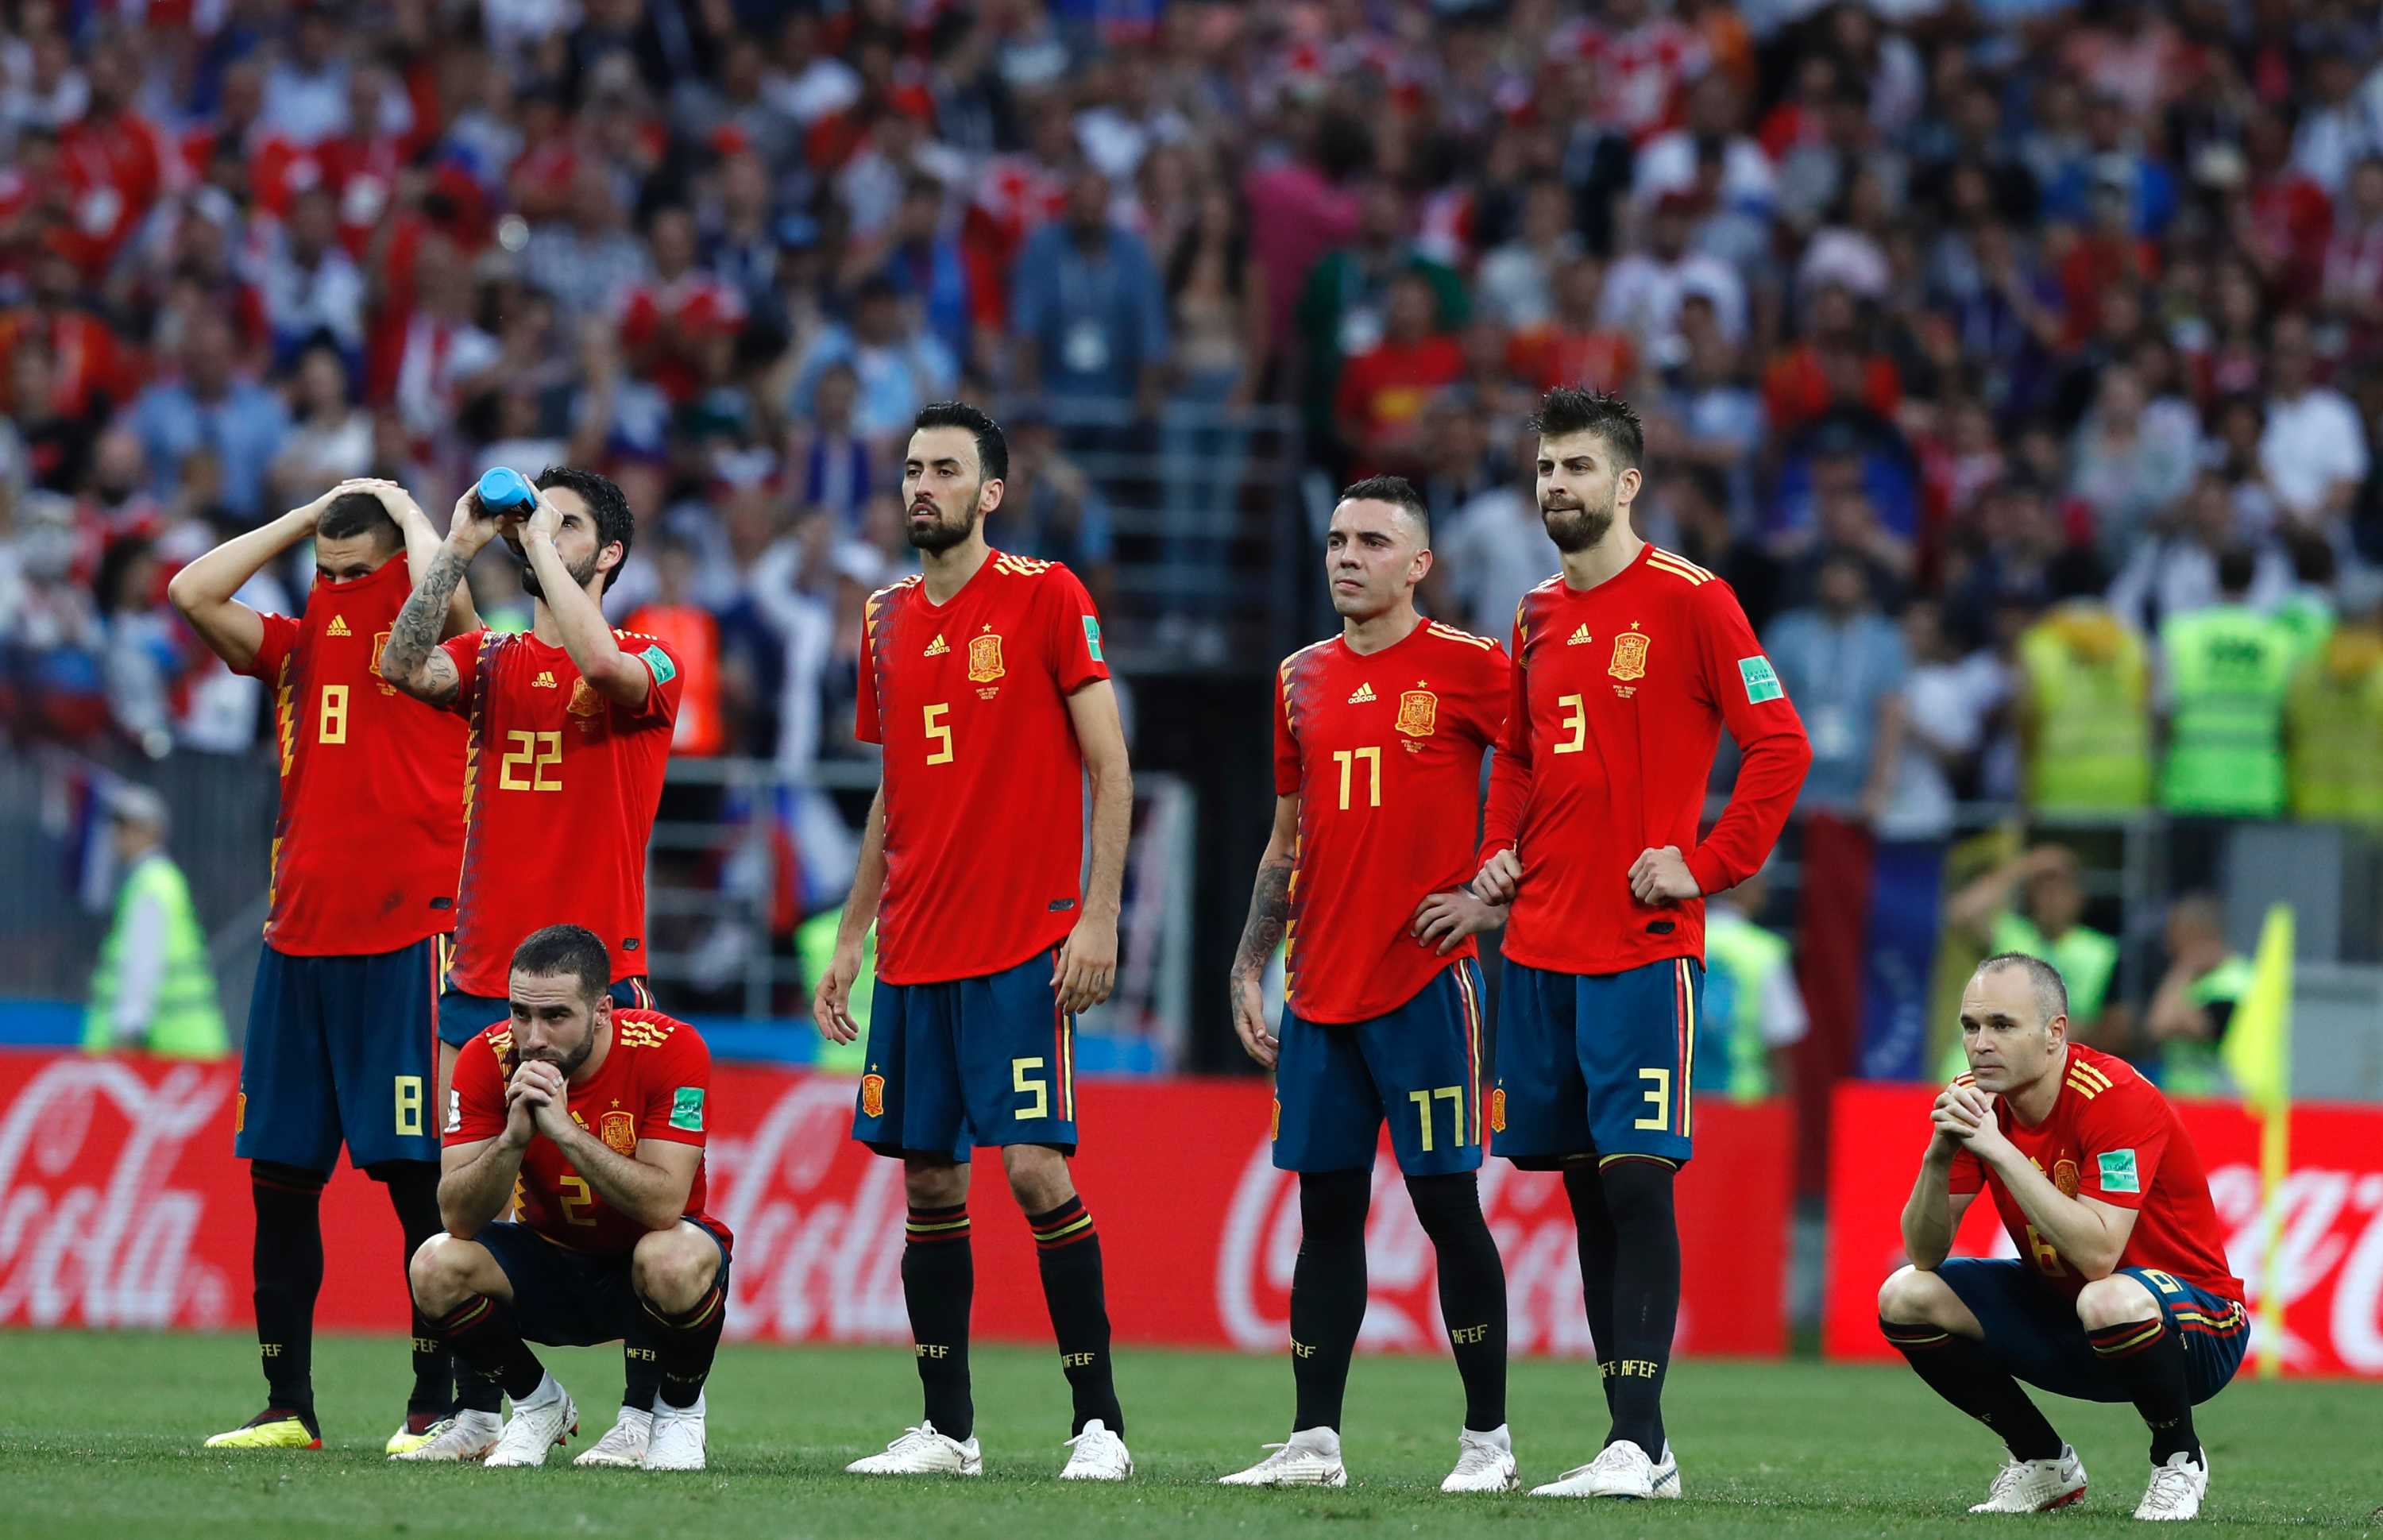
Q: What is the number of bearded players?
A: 4